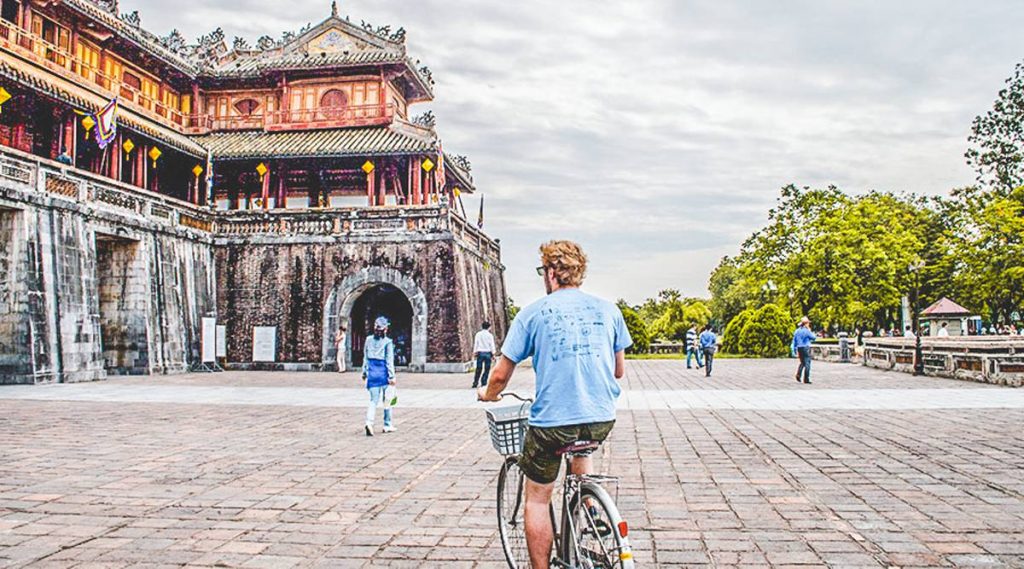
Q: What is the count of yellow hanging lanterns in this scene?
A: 9